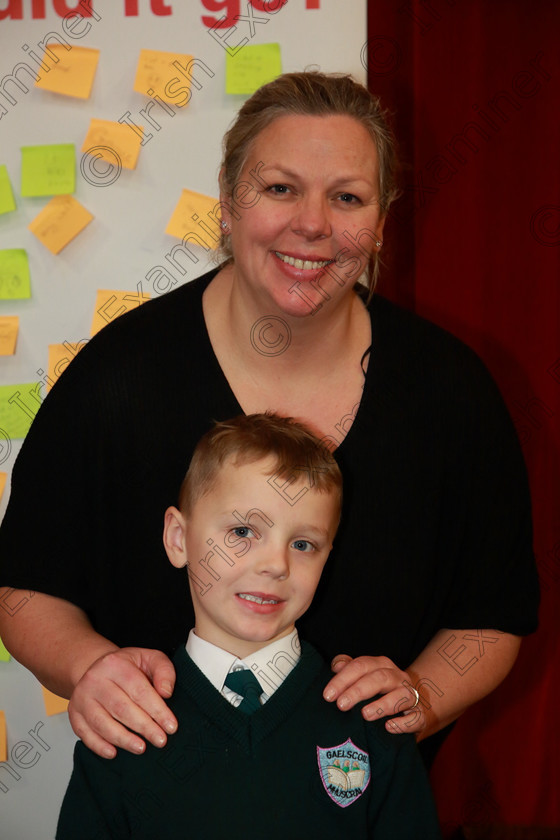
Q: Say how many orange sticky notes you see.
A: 11